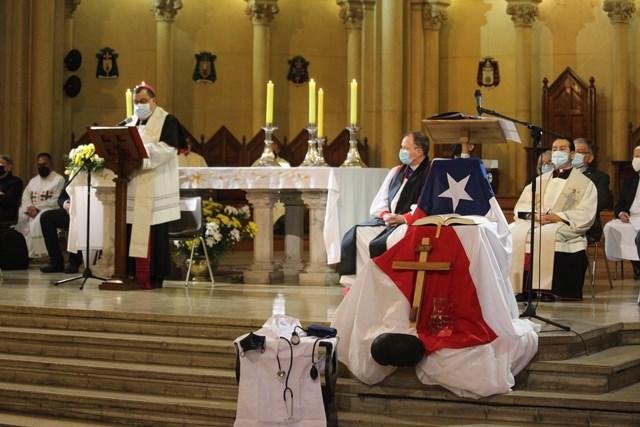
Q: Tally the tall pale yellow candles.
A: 5